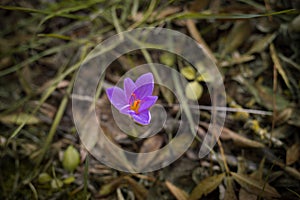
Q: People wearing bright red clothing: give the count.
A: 0